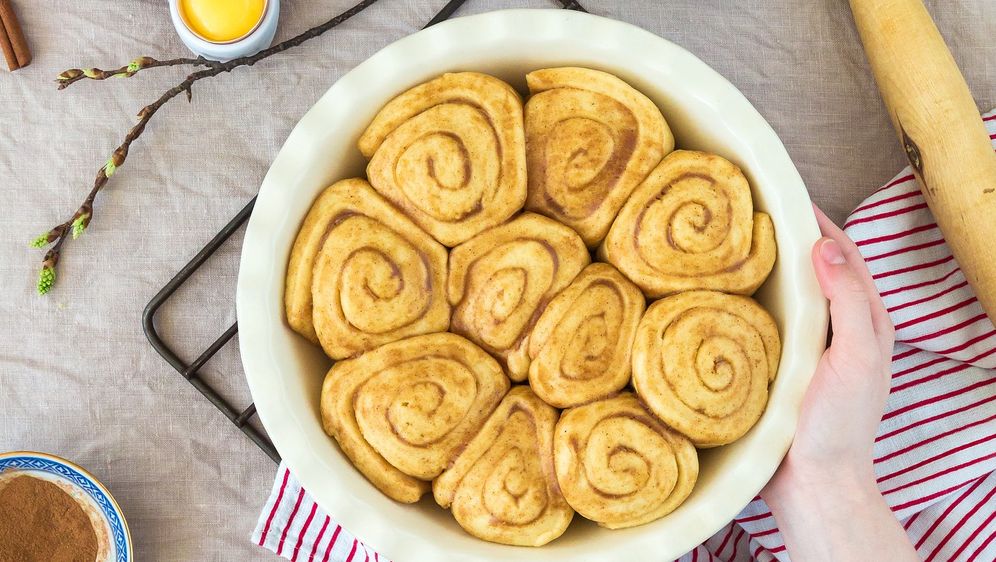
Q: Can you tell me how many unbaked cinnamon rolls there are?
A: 10